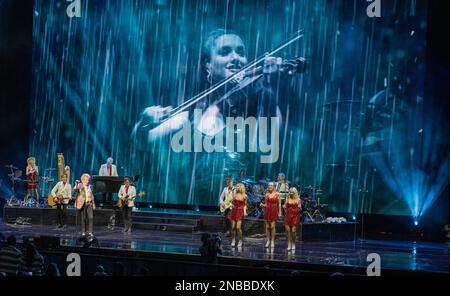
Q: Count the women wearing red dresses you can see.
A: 4